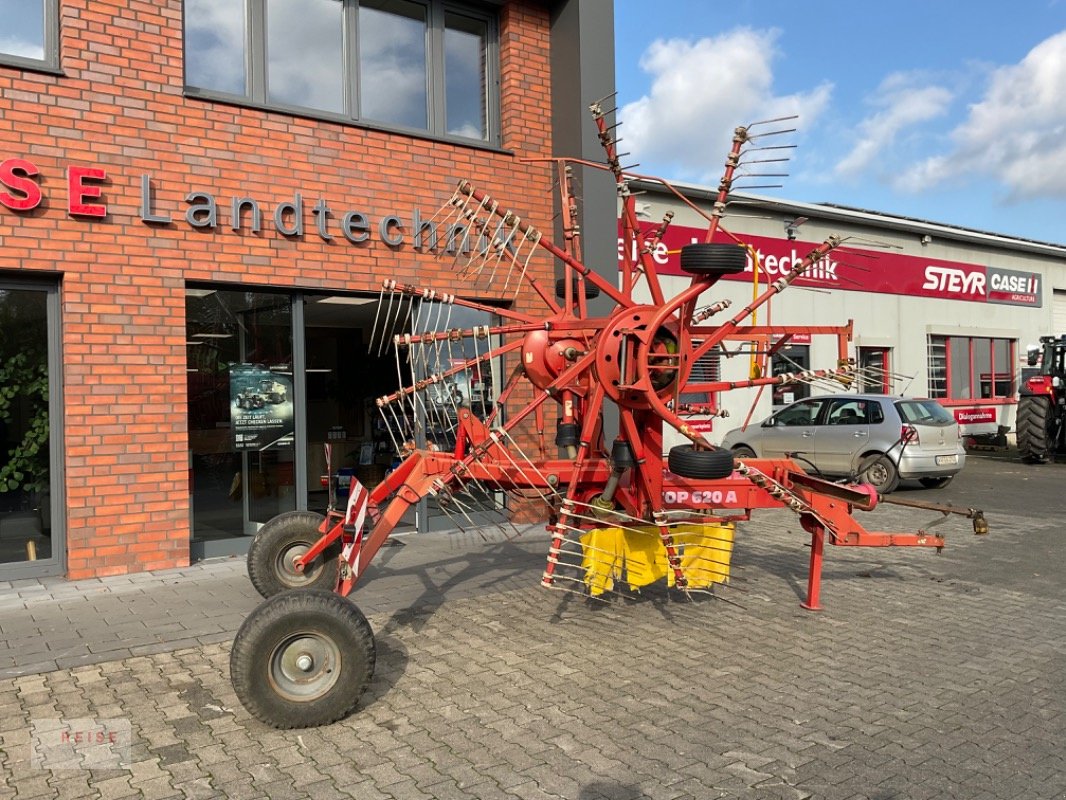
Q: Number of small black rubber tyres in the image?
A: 3